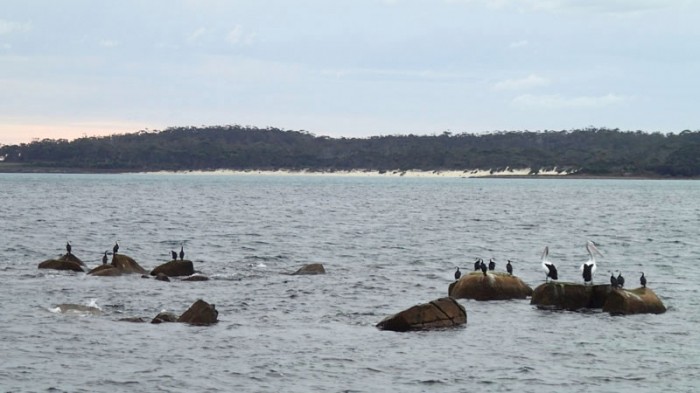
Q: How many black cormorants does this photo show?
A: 13